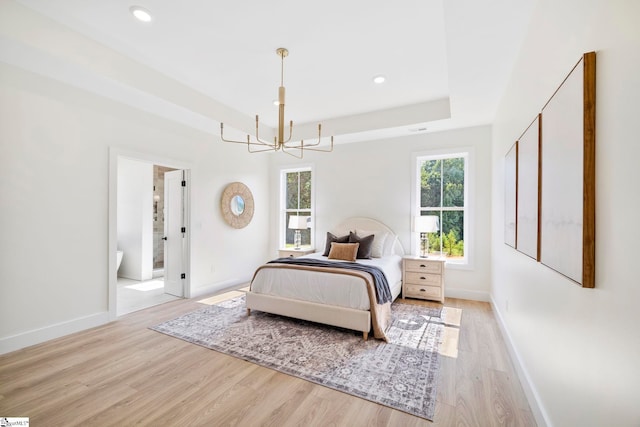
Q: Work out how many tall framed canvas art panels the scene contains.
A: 3